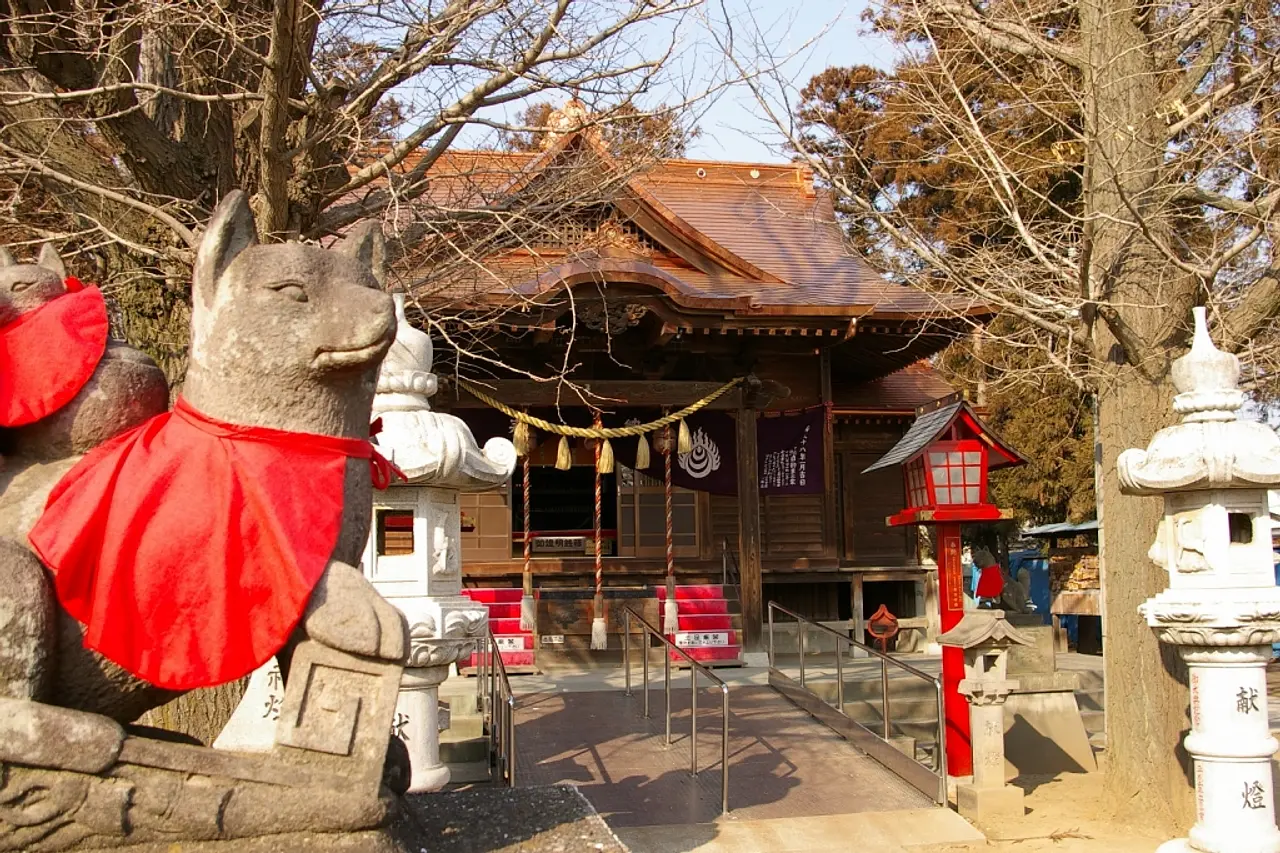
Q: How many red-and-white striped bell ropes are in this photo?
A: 3